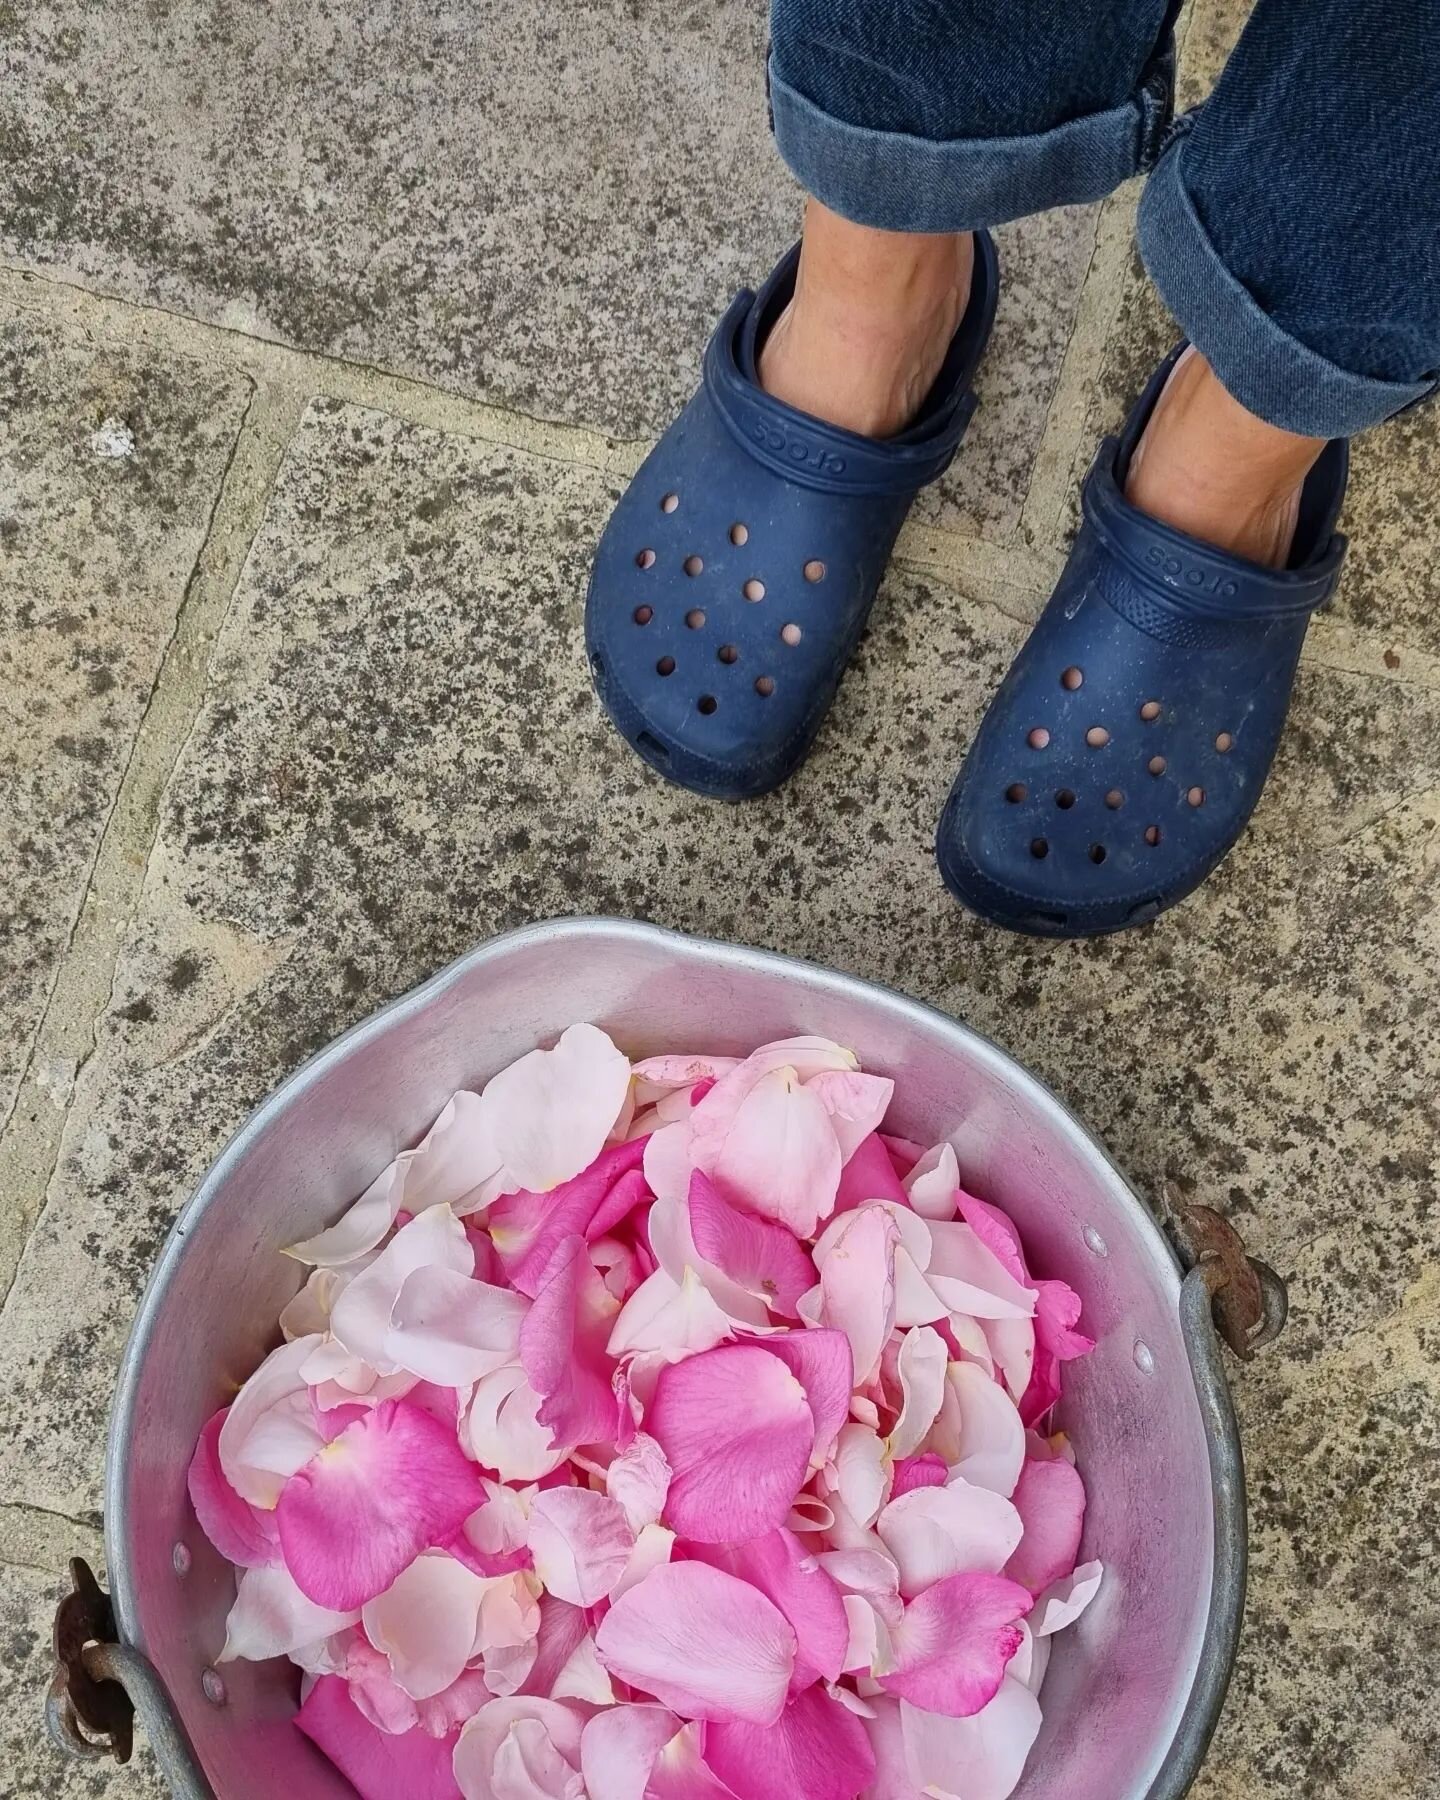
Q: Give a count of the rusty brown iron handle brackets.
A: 2